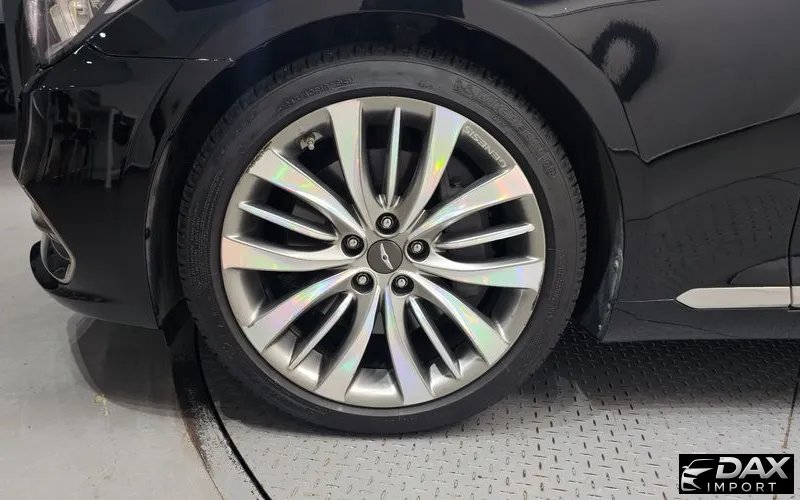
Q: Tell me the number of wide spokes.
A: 10